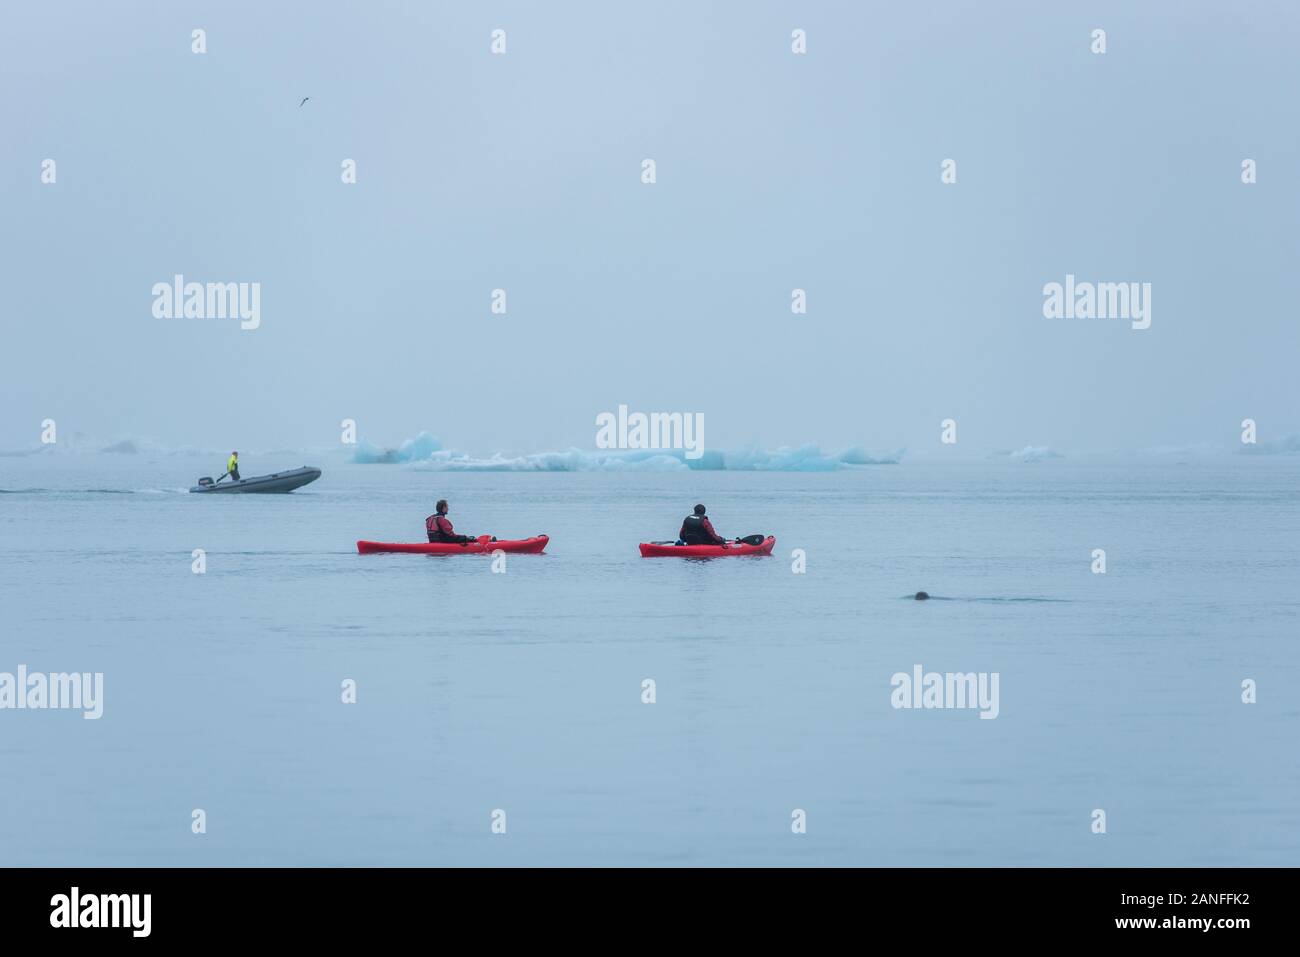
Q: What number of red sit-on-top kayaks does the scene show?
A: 2